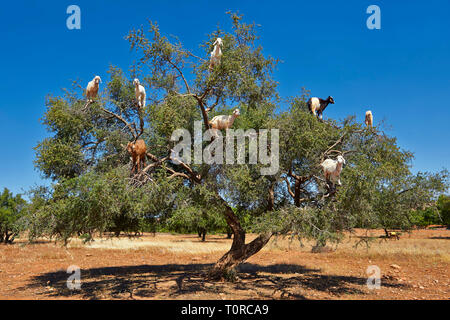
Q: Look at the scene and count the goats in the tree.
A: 8